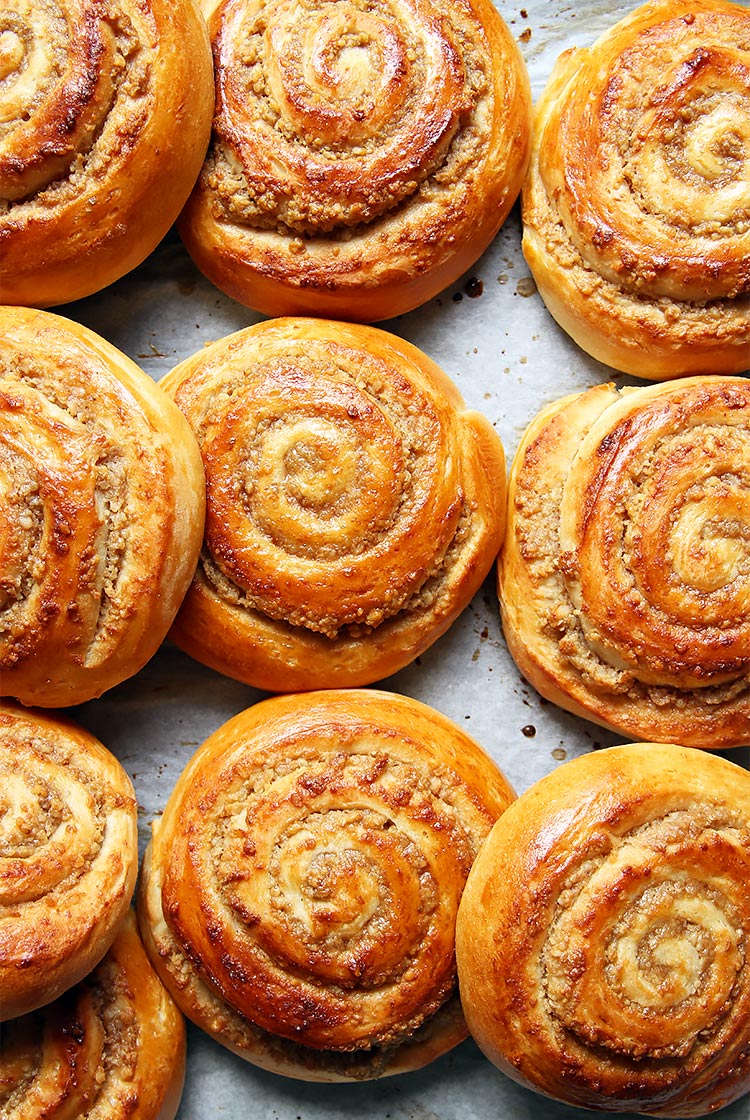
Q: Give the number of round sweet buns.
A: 10